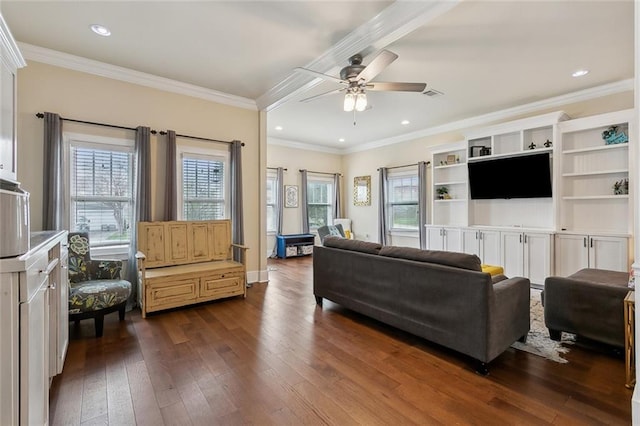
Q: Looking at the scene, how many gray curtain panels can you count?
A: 9